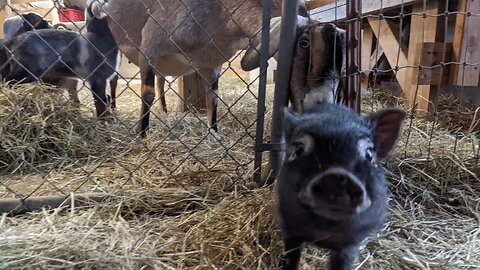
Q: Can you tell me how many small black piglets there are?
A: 1